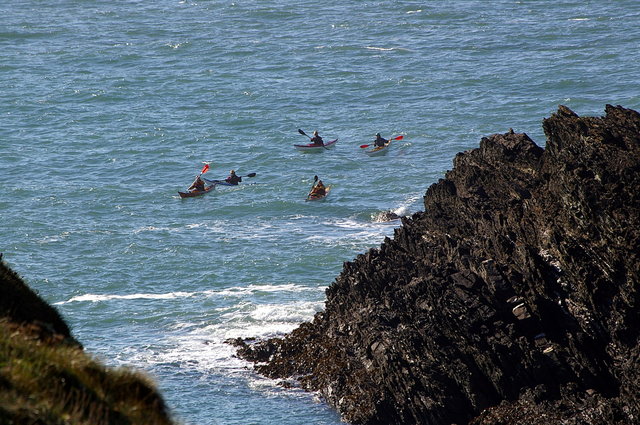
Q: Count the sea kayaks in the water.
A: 5